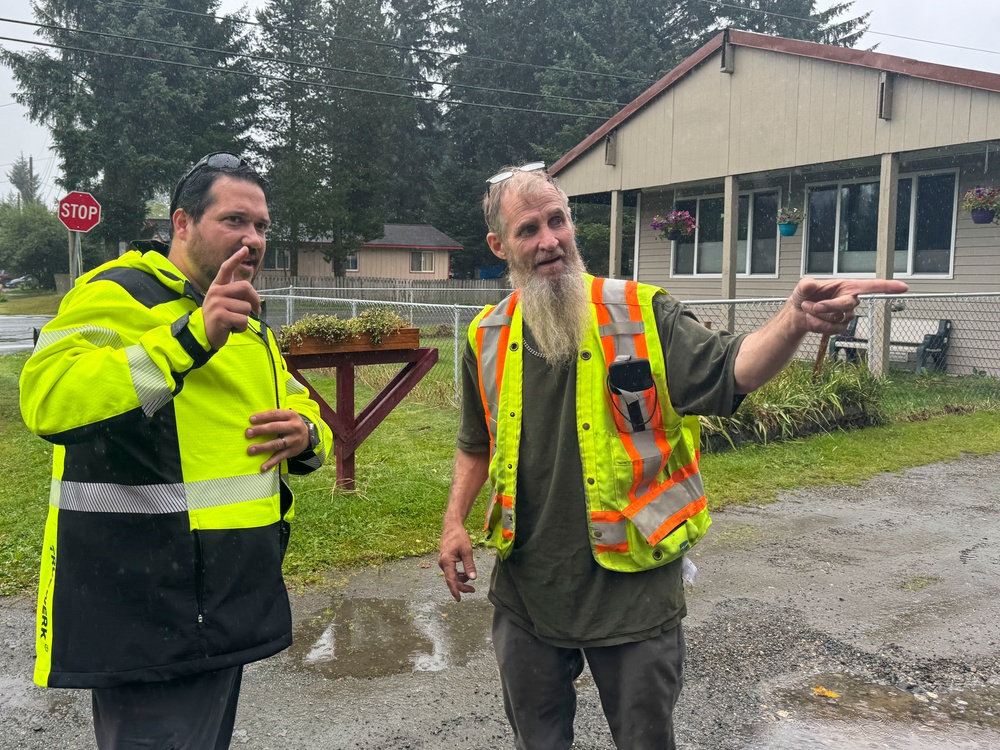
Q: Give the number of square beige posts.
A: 3